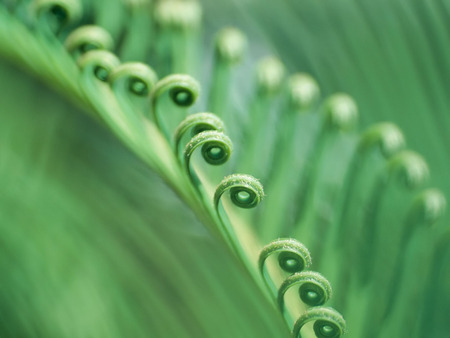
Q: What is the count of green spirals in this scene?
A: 11